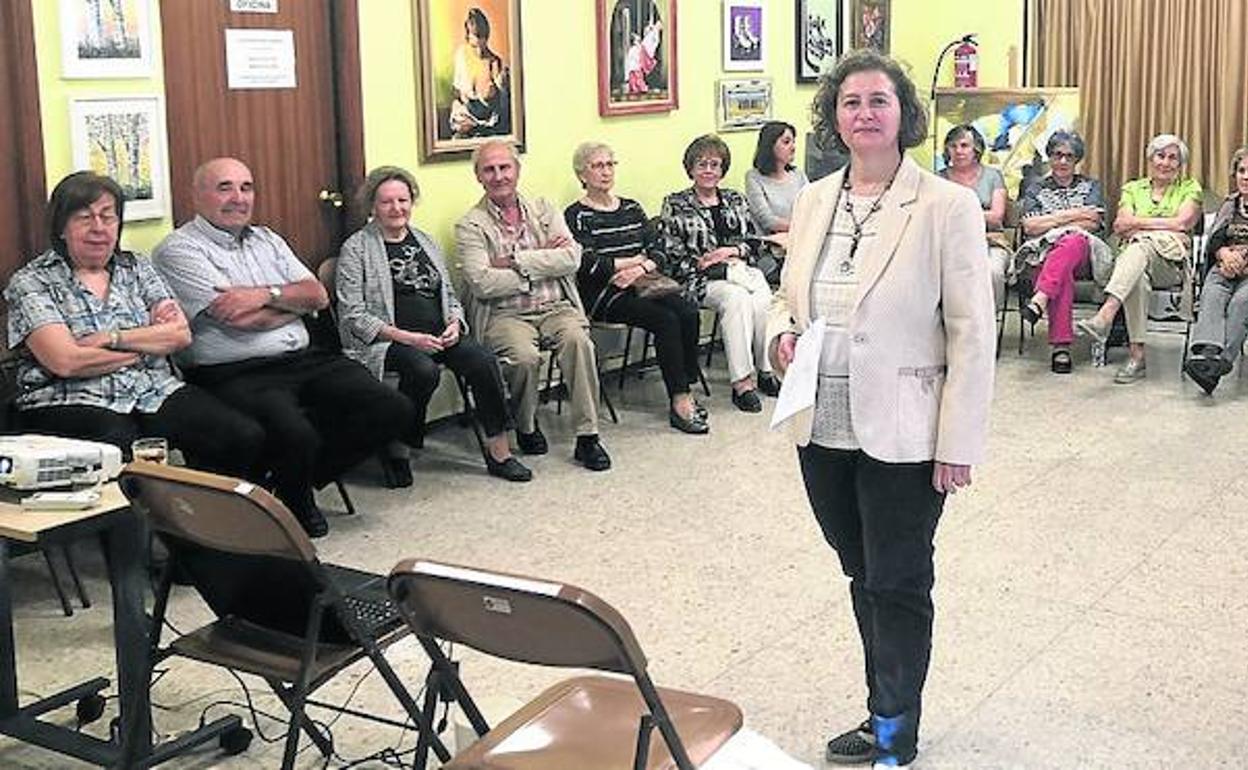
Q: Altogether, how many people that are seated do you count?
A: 11